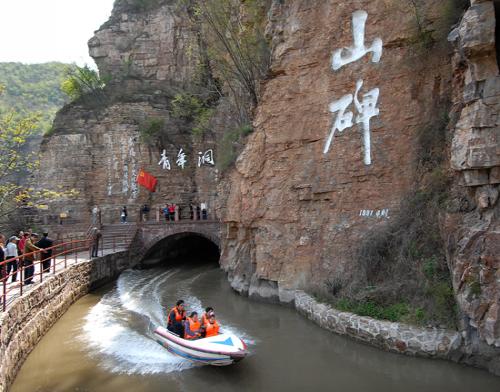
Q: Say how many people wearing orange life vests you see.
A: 4